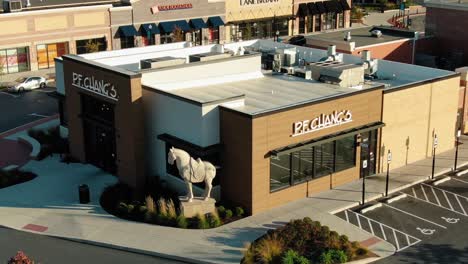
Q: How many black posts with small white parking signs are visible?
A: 4